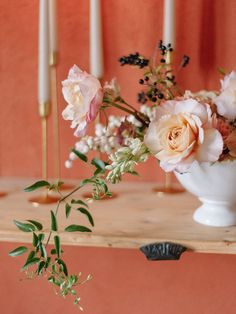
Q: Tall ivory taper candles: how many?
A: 4